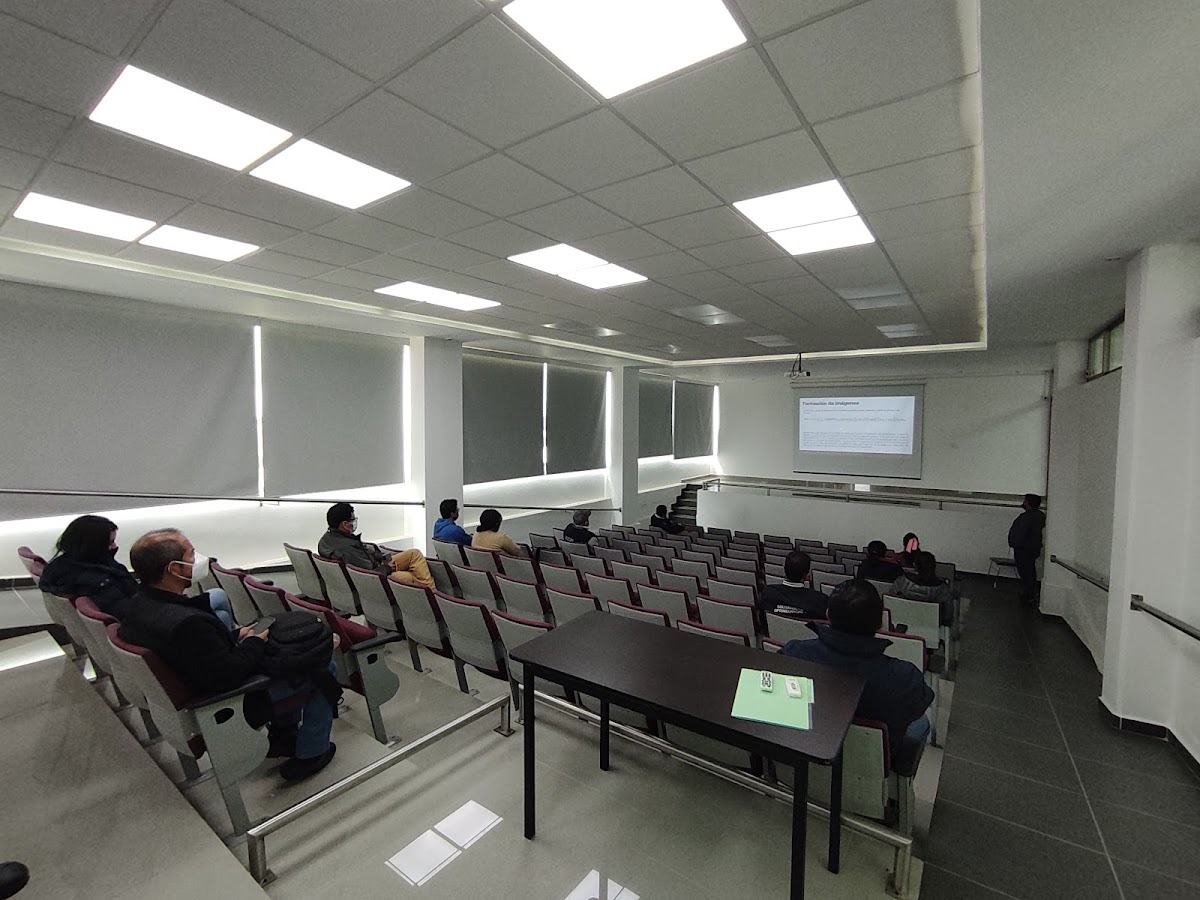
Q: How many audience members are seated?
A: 12